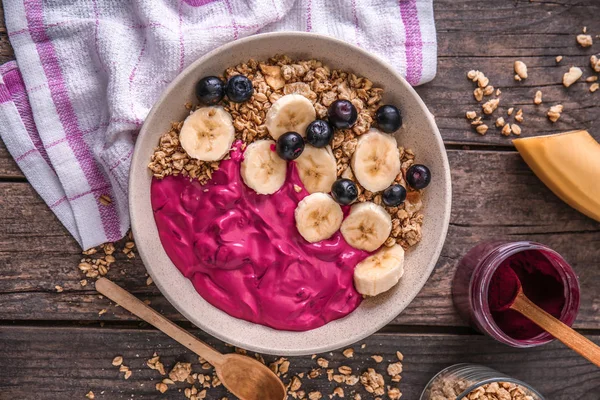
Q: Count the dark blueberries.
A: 9